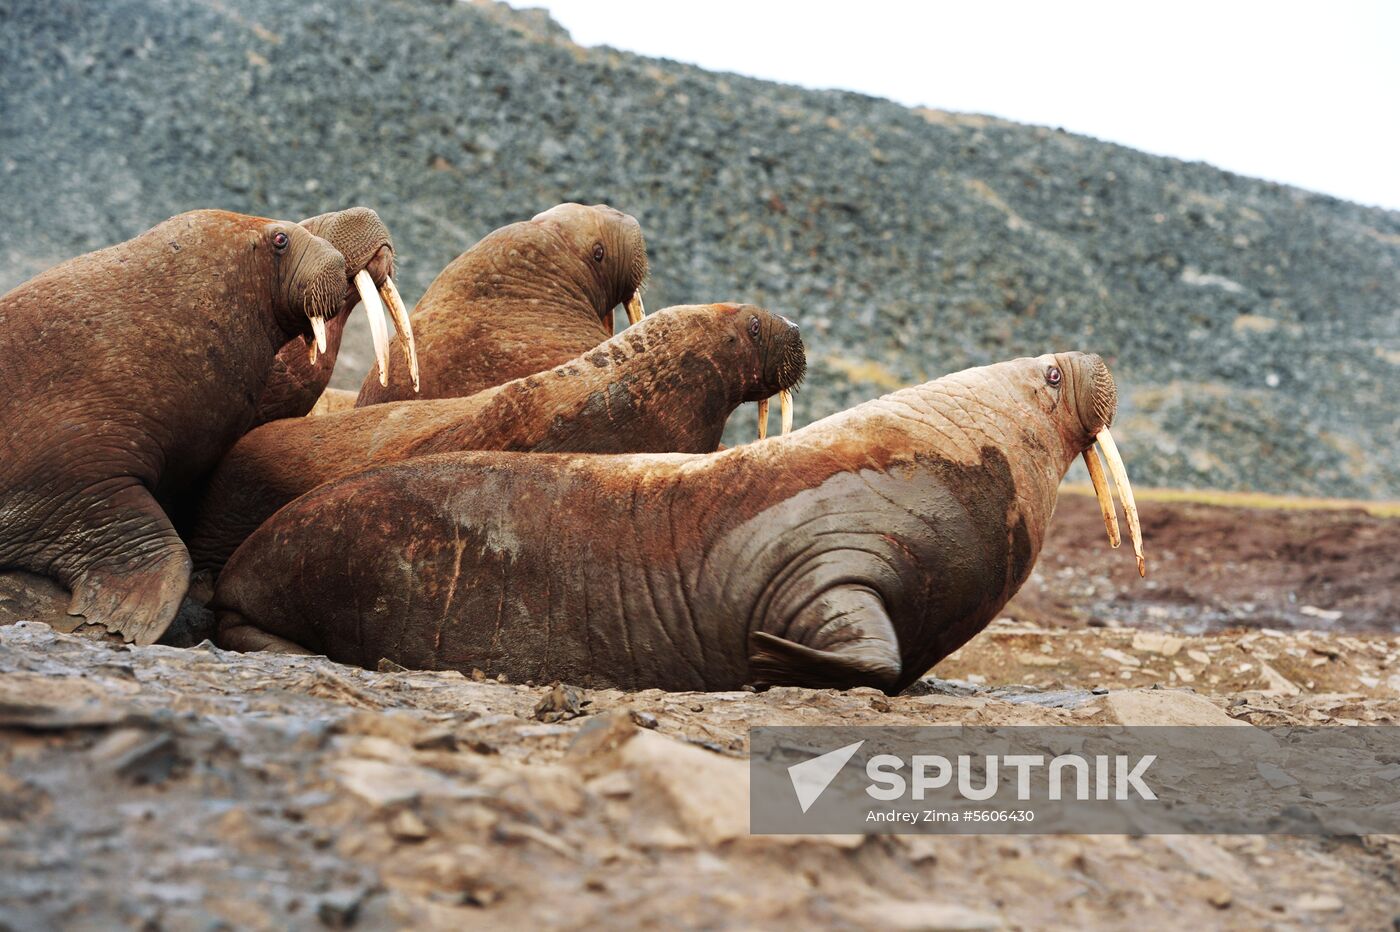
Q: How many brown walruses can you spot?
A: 5